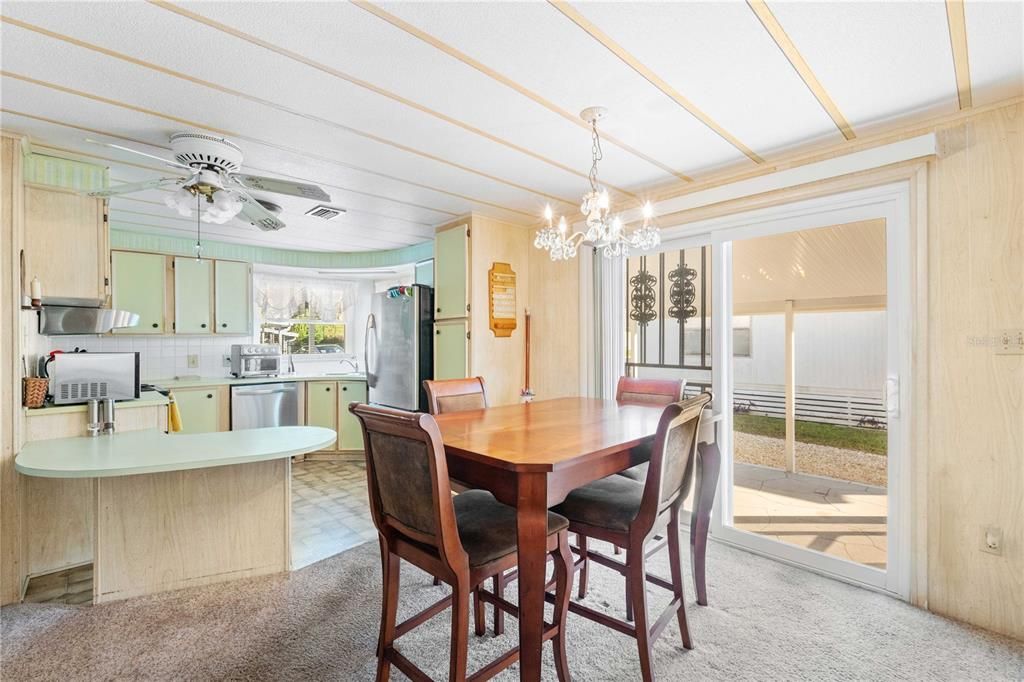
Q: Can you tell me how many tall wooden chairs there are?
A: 4